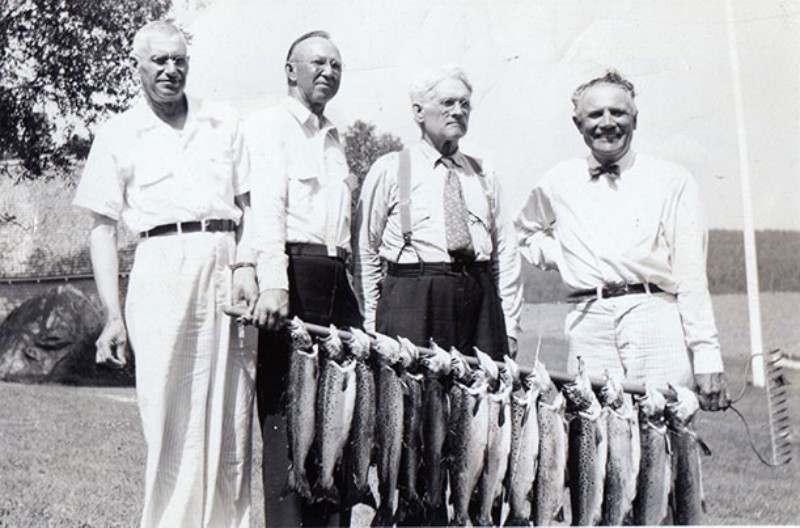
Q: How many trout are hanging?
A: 14